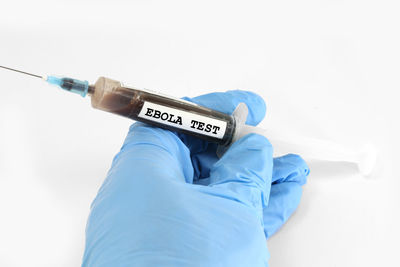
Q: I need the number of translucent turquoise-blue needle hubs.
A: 1